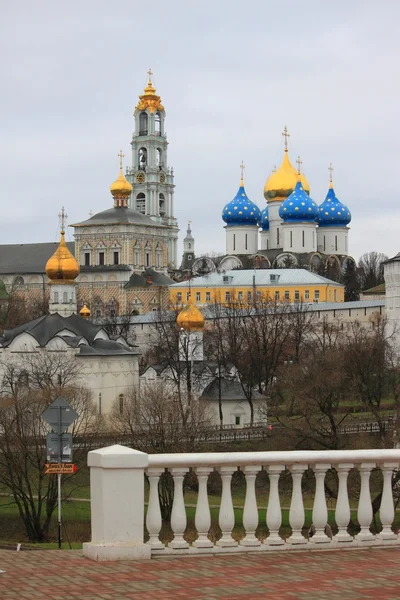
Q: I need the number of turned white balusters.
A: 11